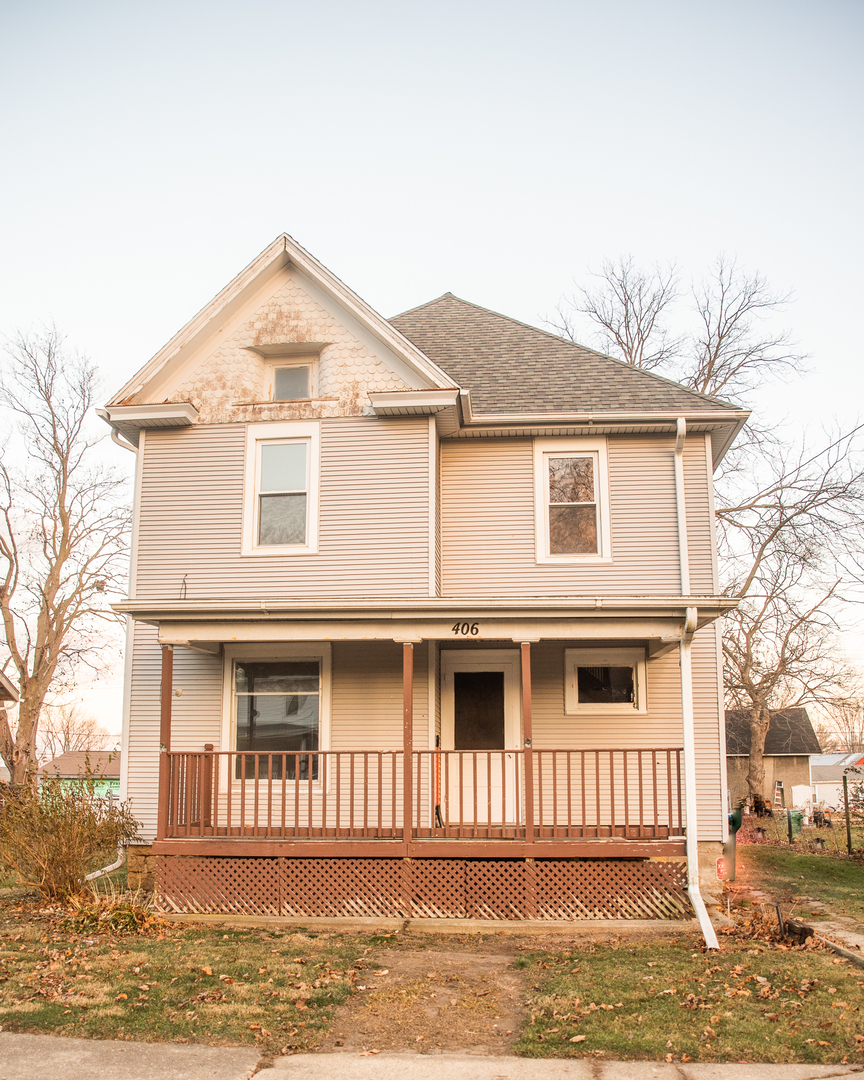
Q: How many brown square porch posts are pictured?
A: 3